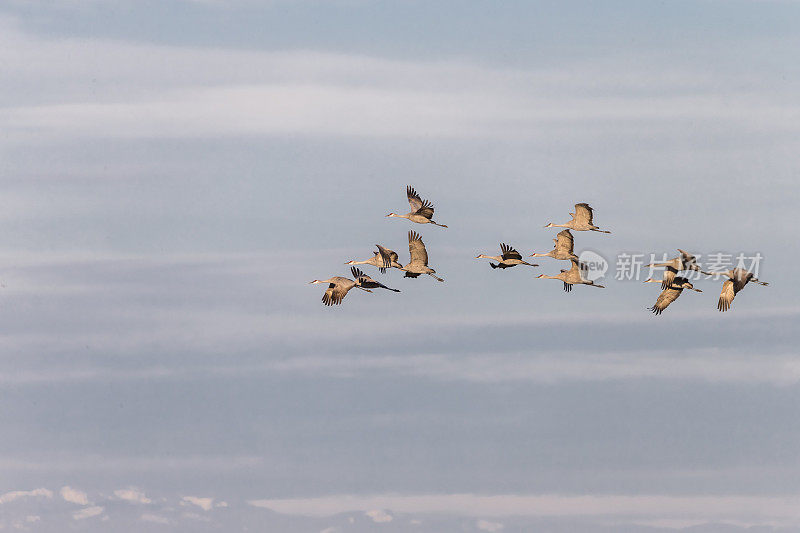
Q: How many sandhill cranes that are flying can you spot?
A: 12